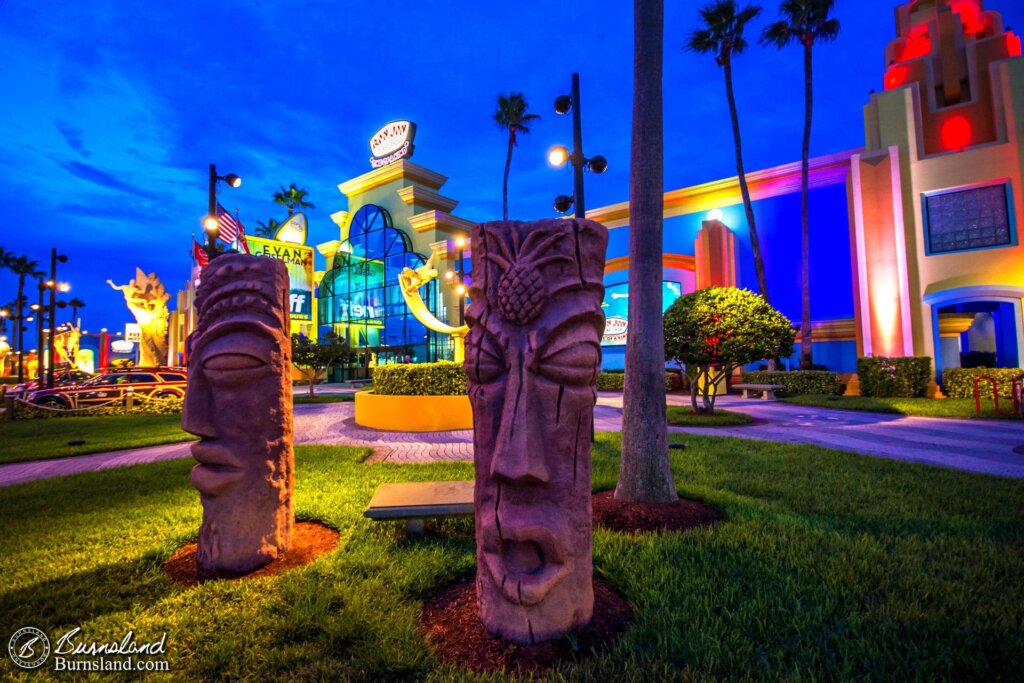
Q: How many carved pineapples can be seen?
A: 1